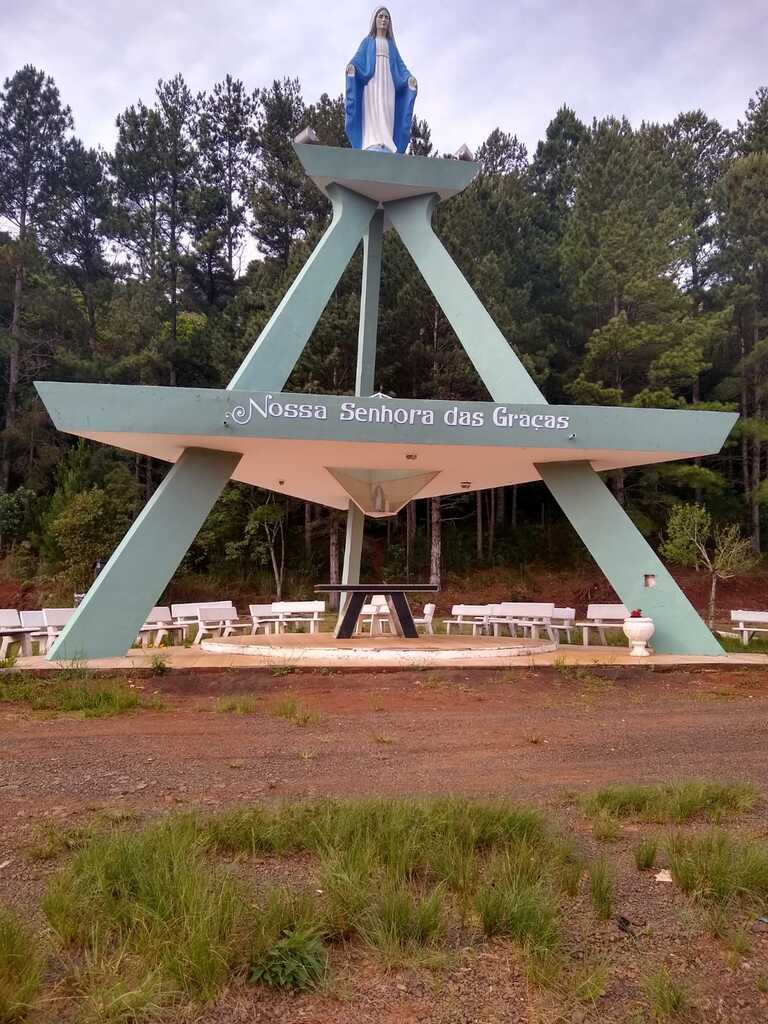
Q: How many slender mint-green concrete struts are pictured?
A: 3